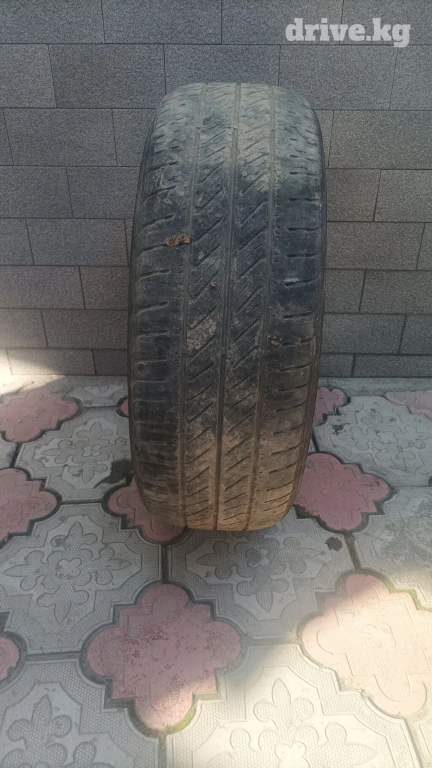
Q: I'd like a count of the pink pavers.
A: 10